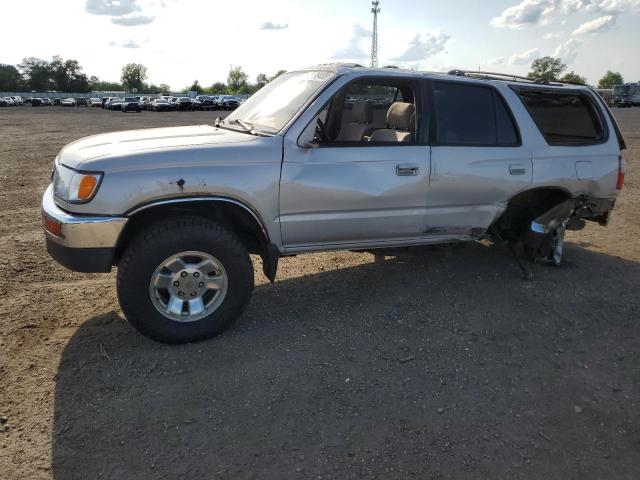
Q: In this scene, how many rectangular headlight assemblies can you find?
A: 1